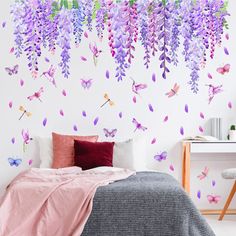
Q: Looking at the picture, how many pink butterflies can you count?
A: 2